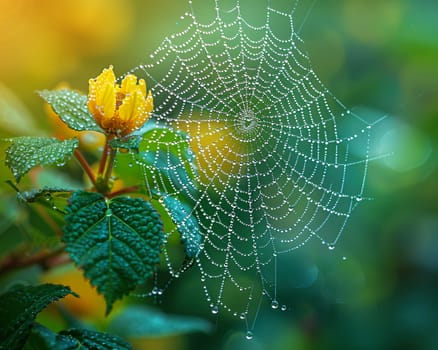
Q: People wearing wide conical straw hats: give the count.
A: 0